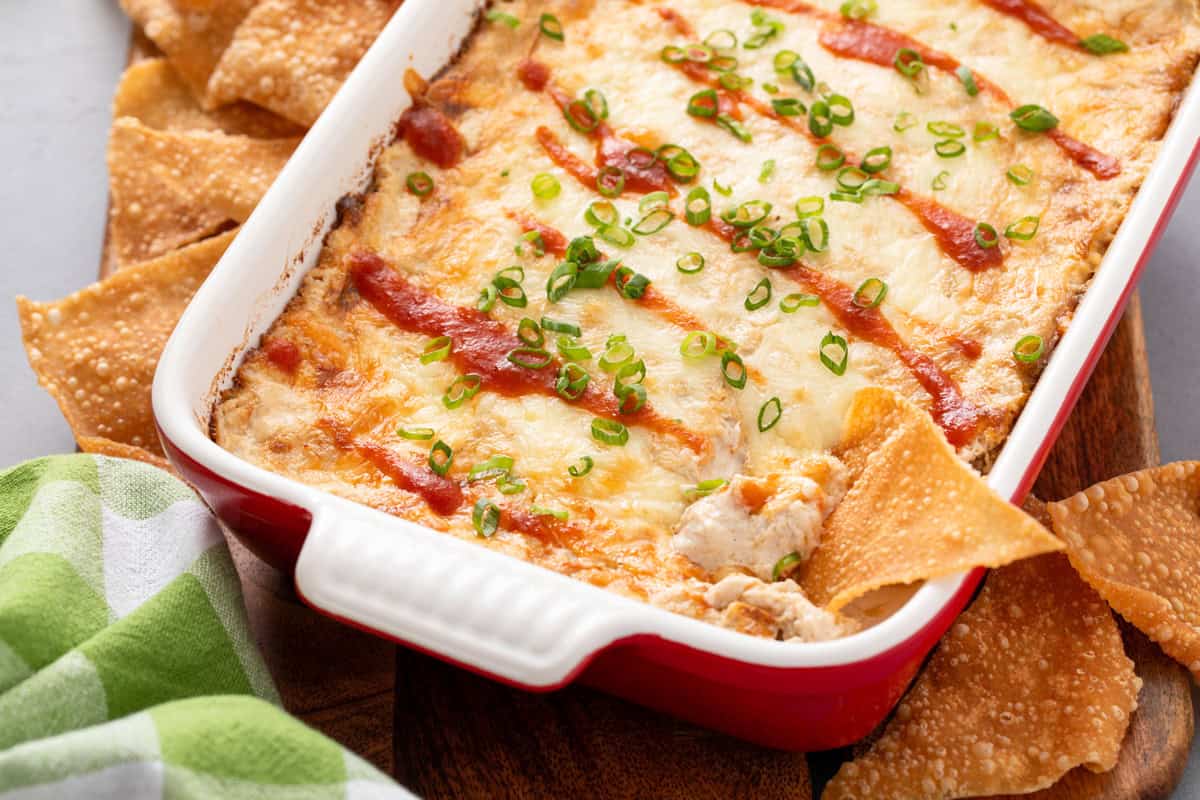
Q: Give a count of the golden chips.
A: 8